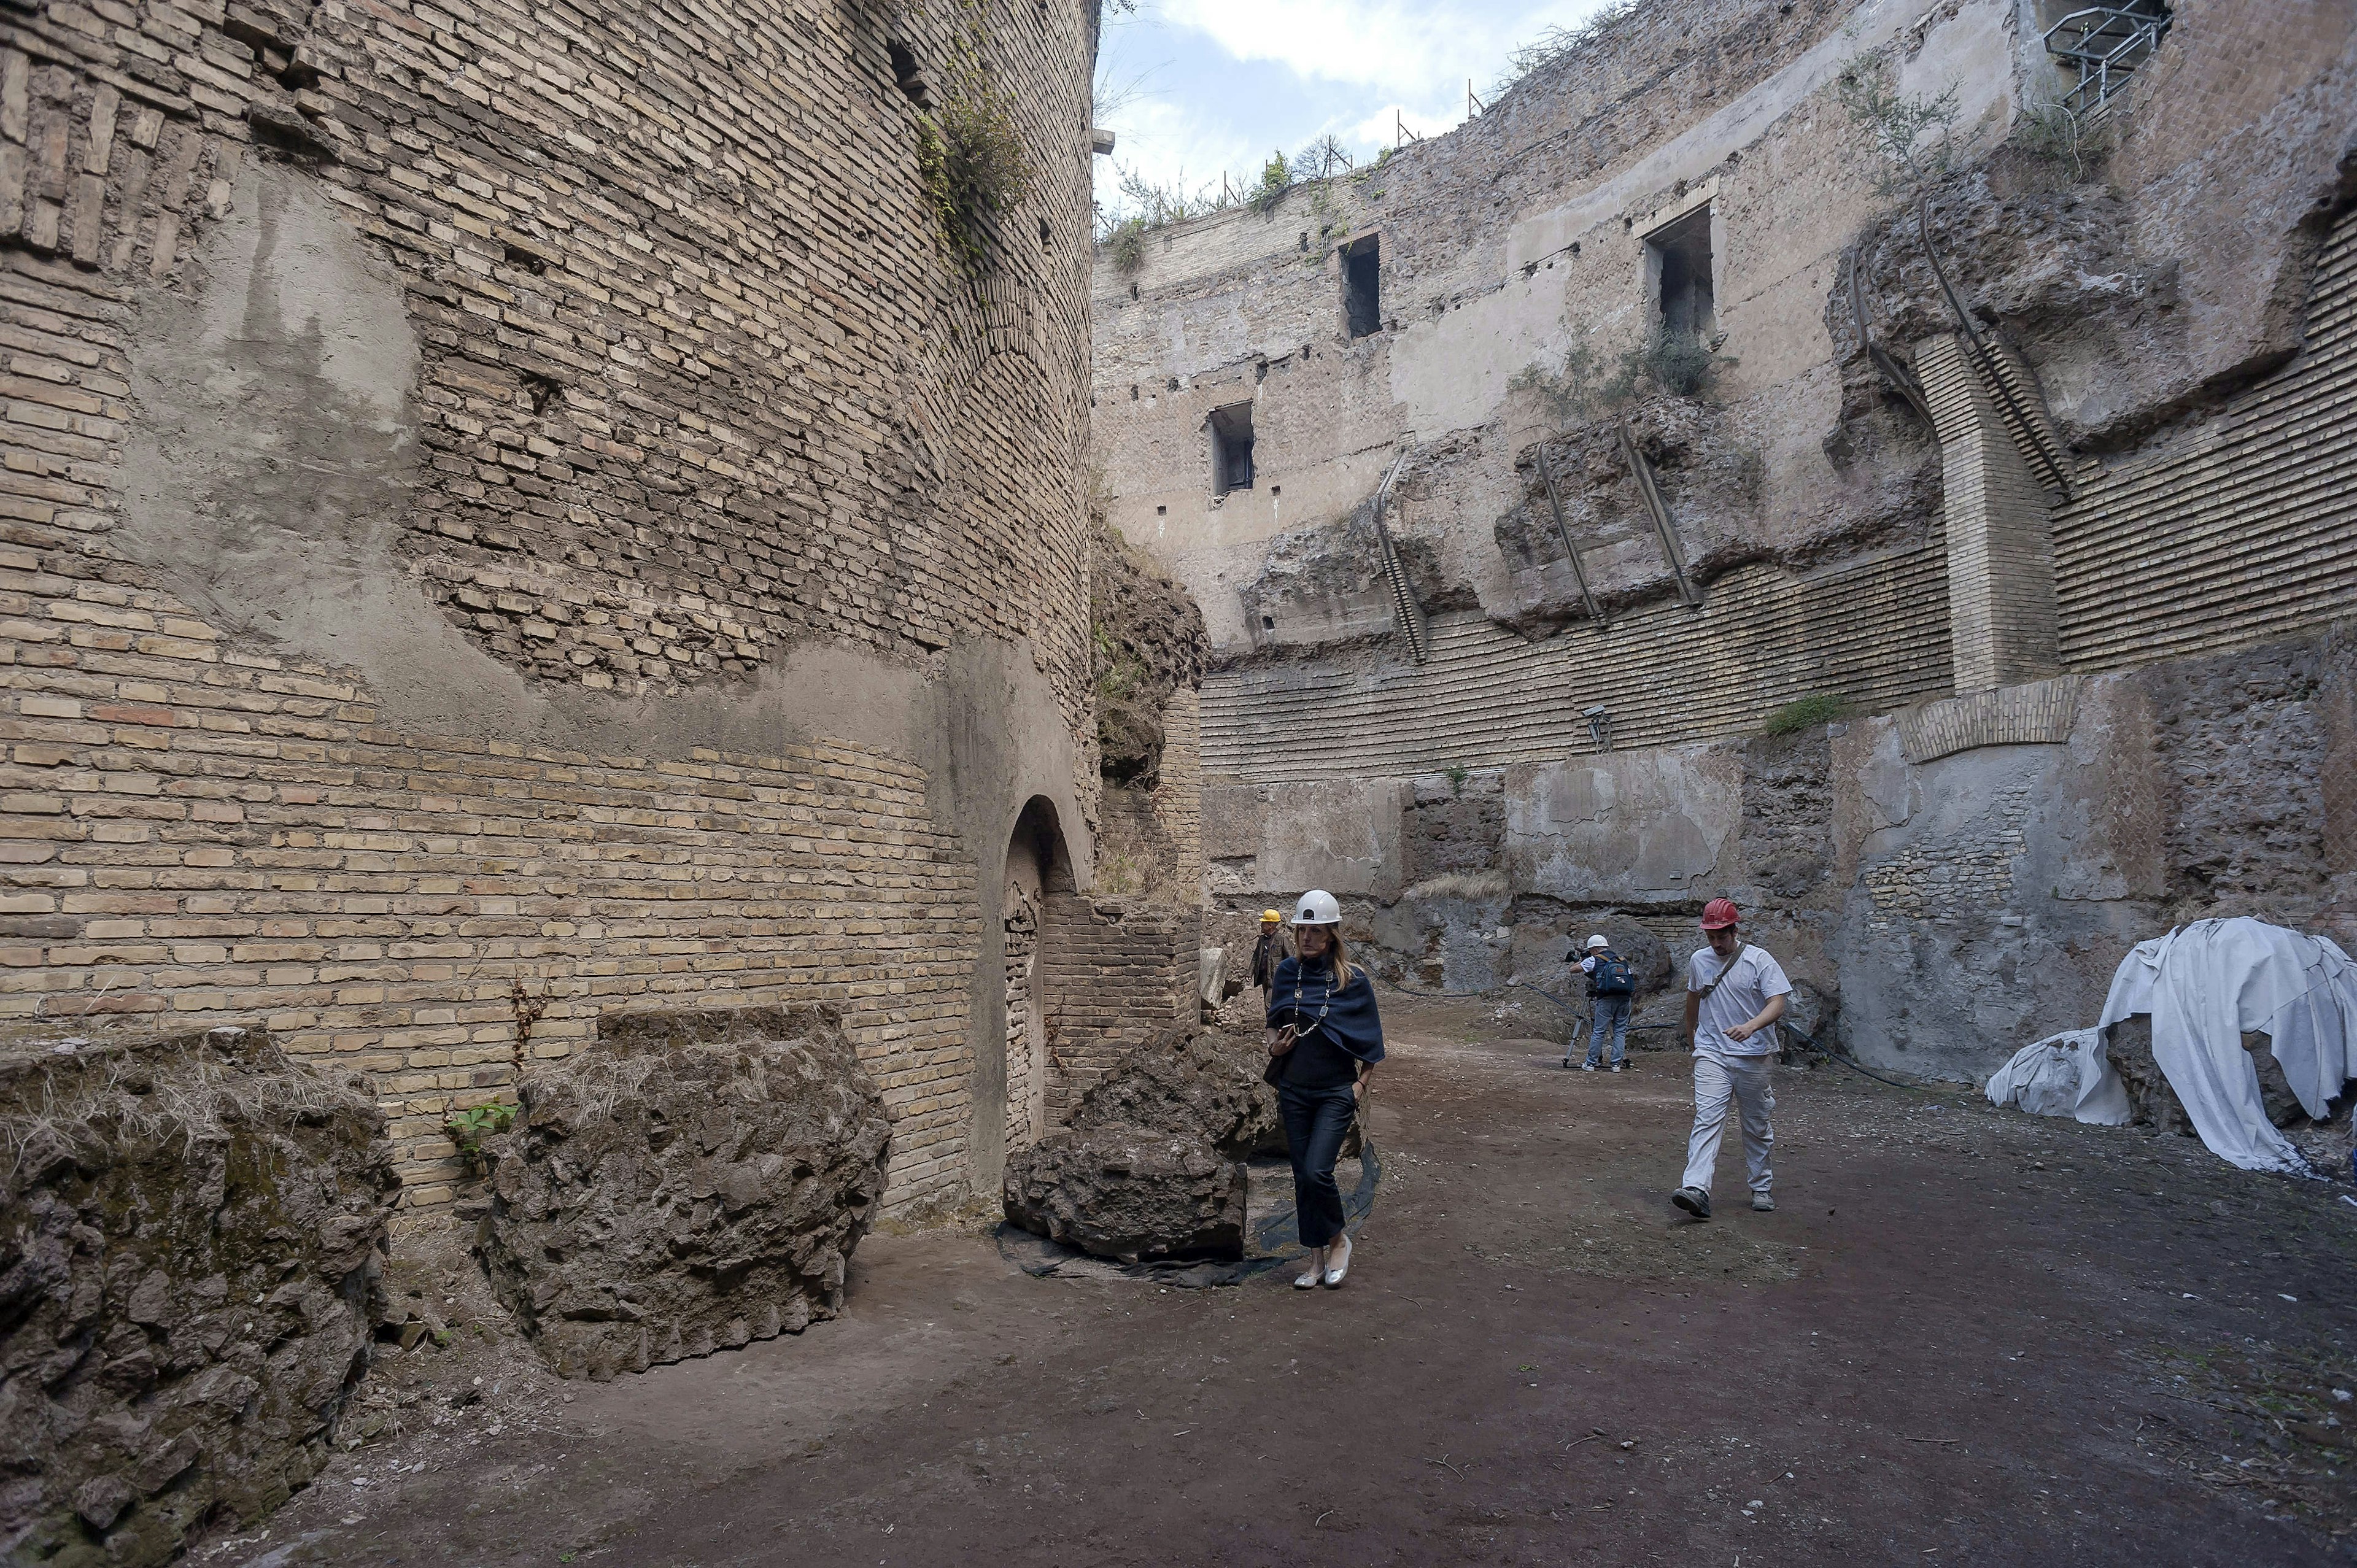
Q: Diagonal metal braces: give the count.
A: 5